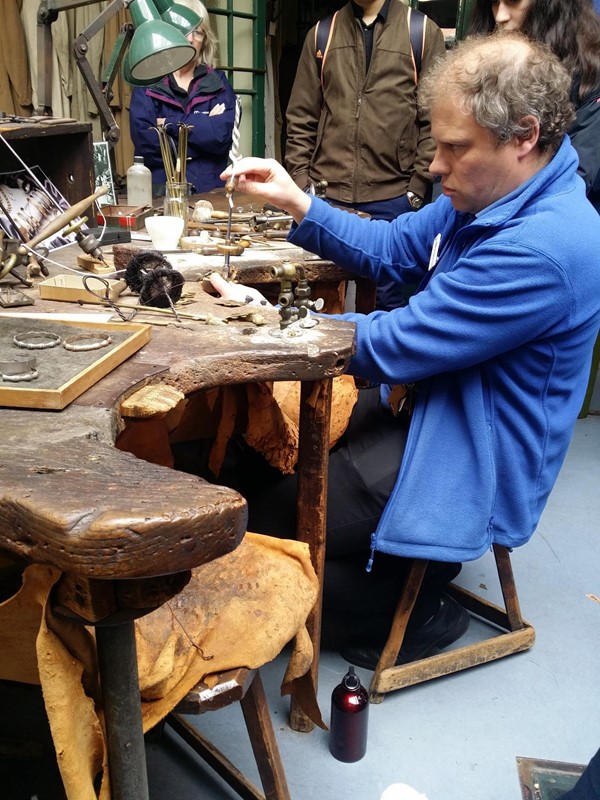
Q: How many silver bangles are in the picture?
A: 3